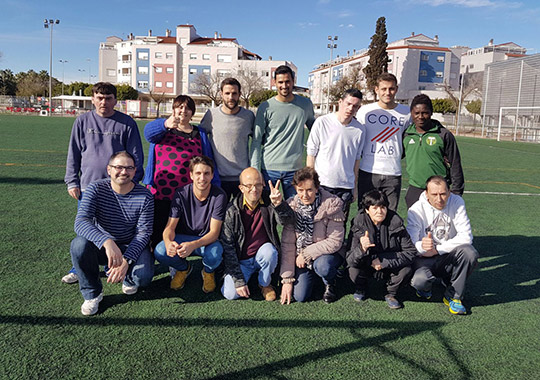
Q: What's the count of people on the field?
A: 13